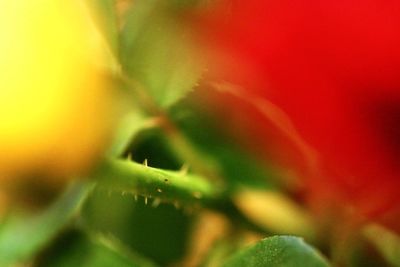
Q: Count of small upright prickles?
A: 3